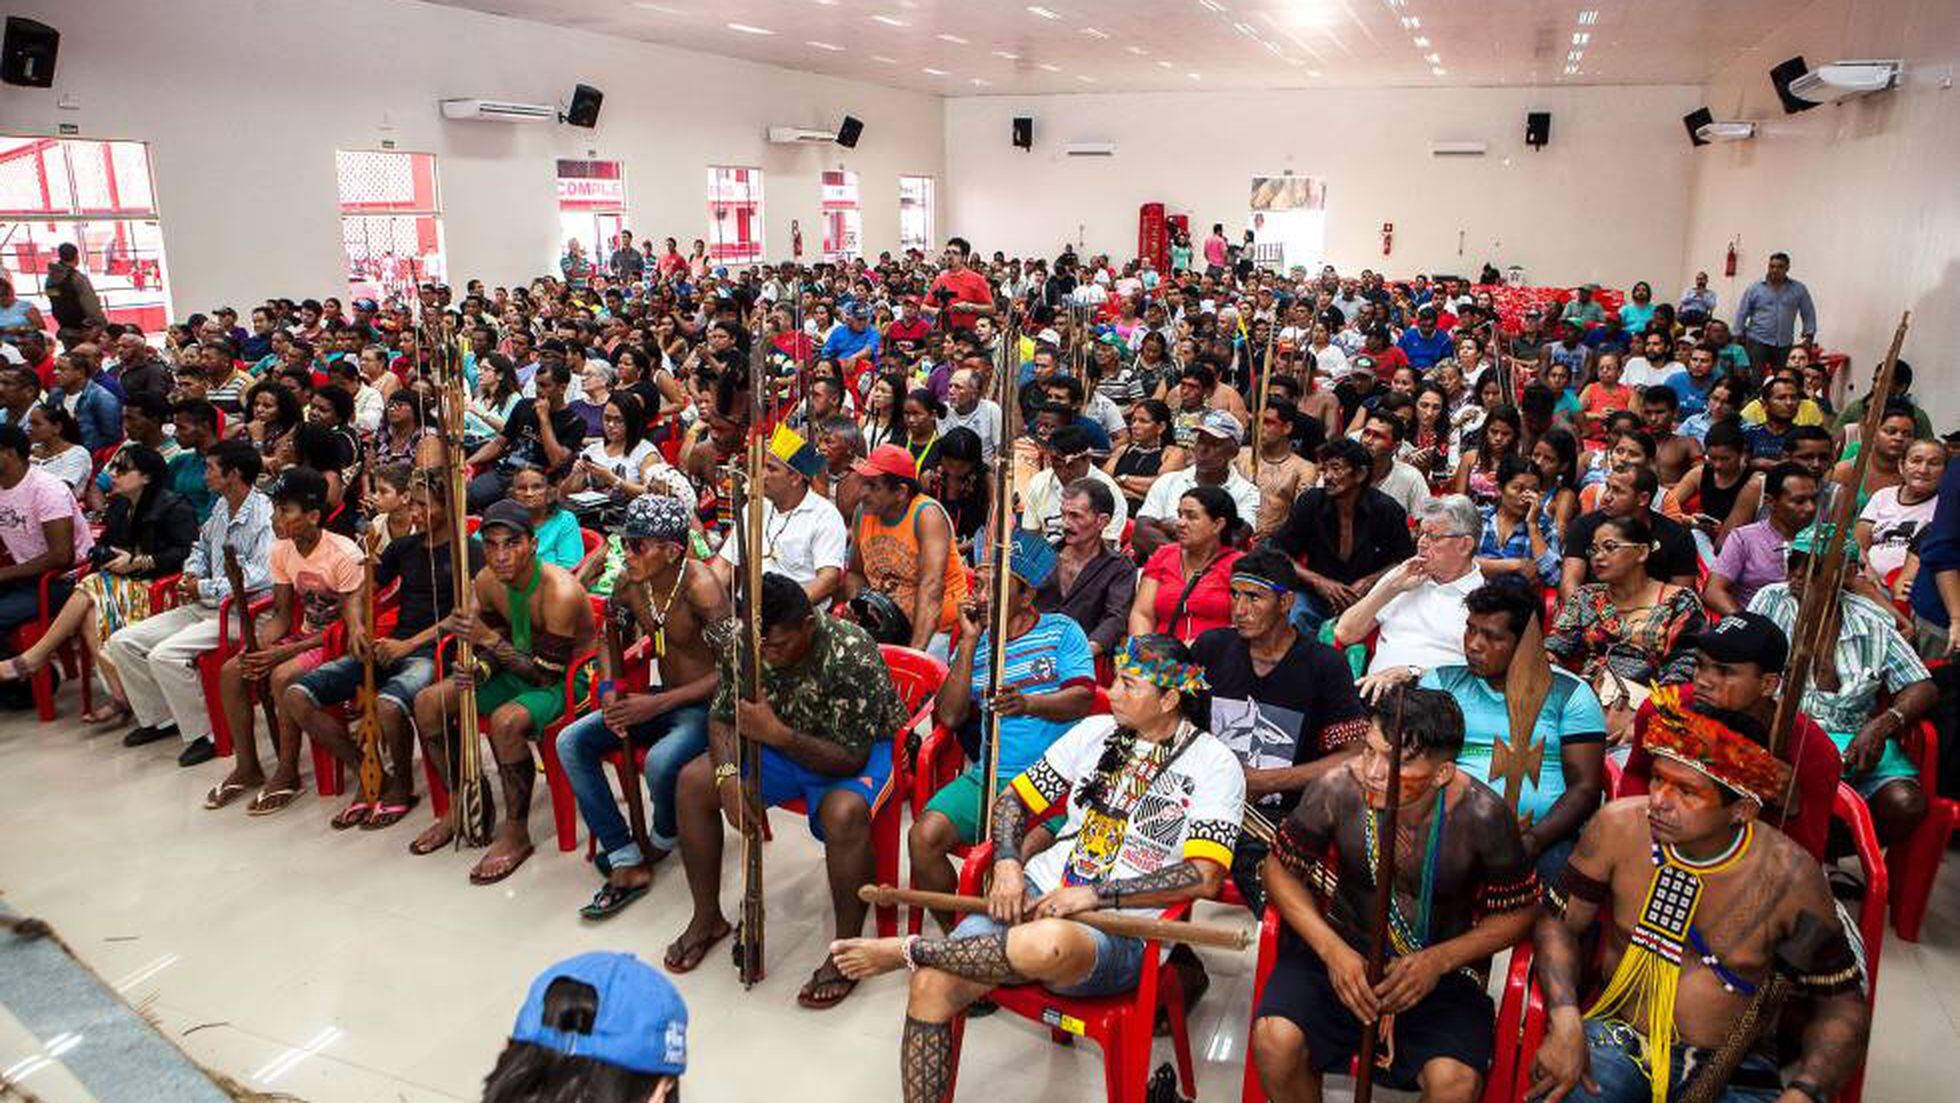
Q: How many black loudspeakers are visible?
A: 7